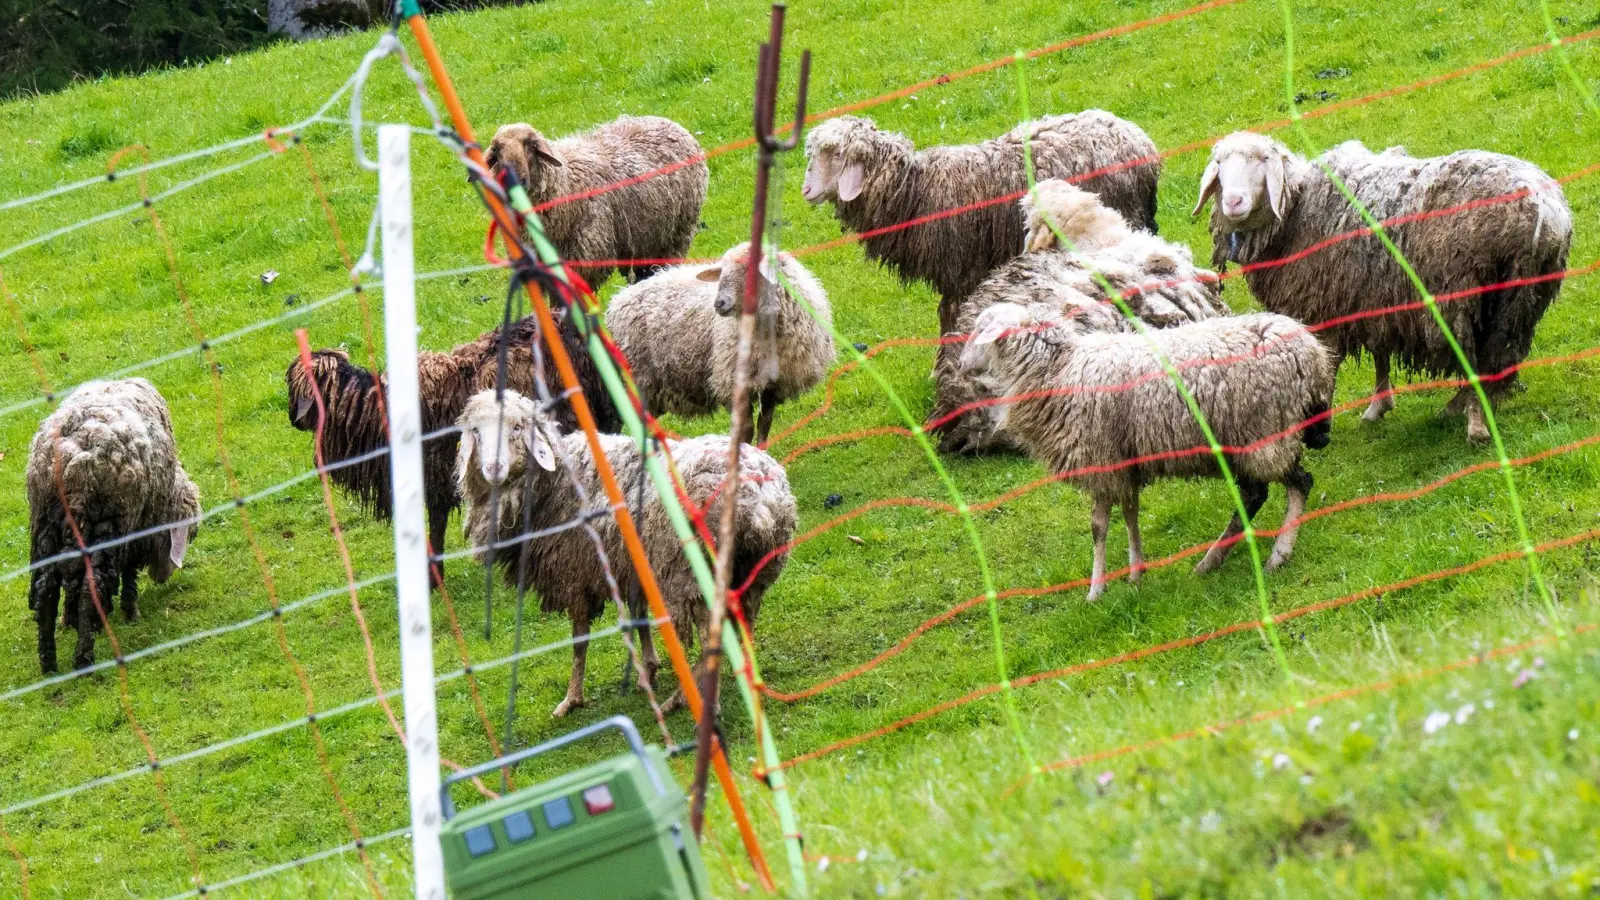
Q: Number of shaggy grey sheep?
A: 8